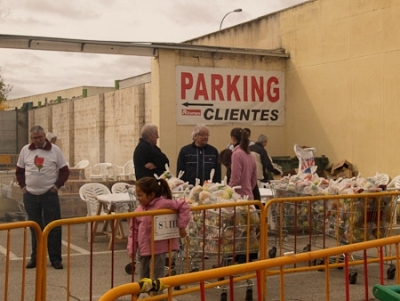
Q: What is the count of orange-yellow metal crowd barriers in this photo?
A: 4